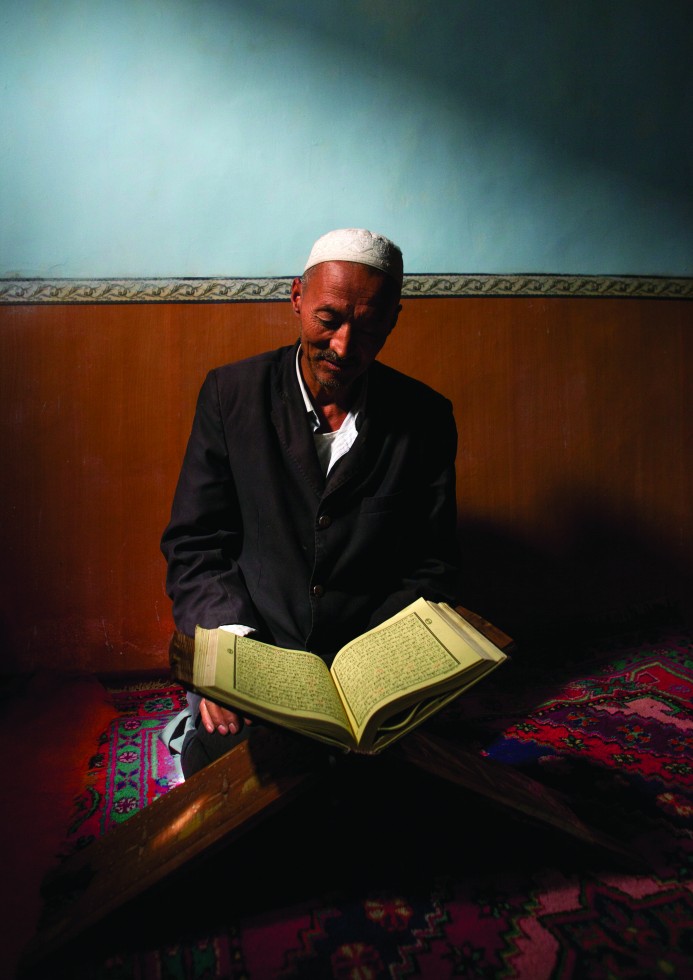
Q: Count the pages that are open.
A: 2